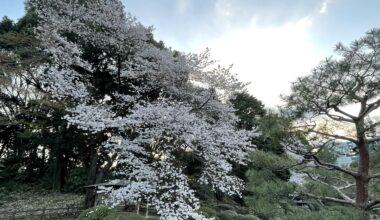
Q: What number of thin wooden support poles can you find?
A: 2